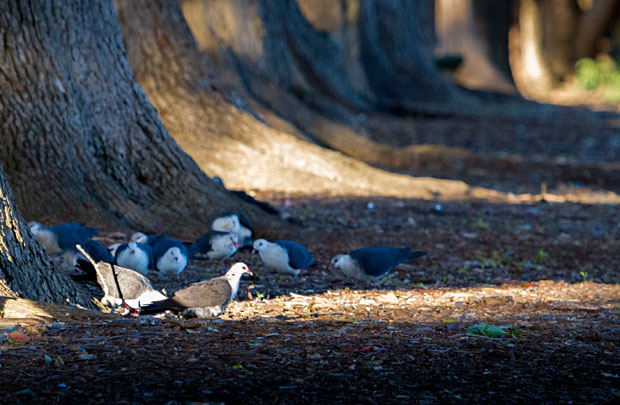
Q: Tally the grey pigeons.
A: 2